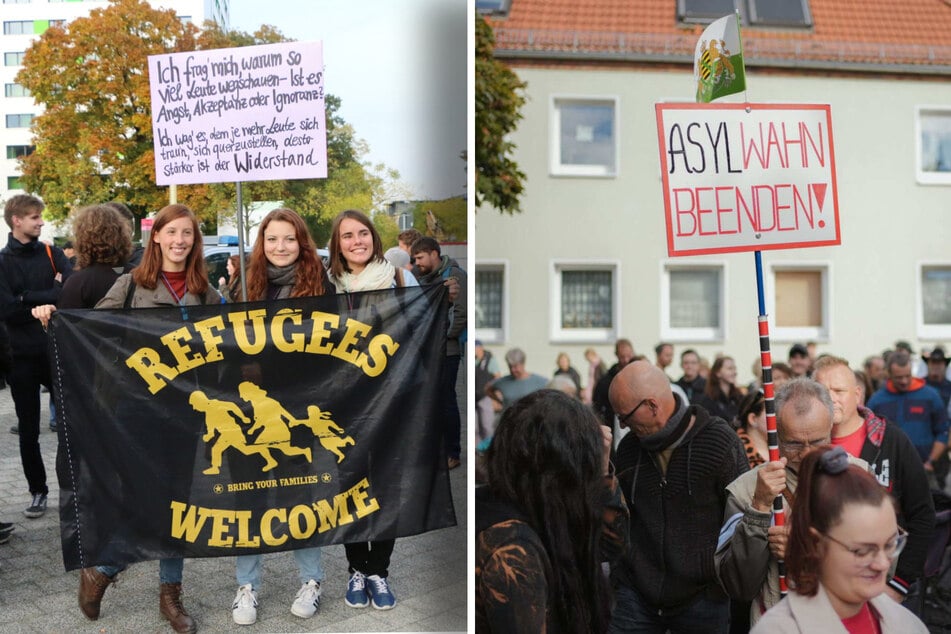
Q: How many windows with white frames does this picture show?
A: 7